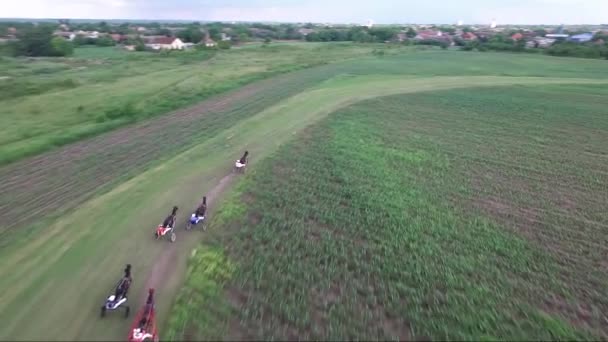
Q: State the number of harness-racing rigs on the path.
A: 5